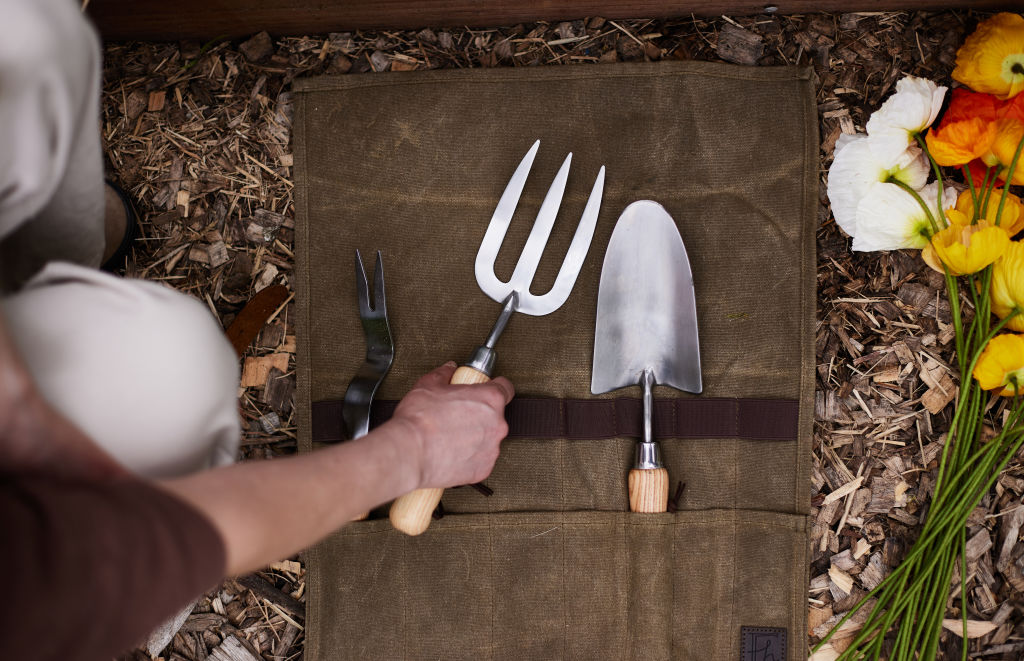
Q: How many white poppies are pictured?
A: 3